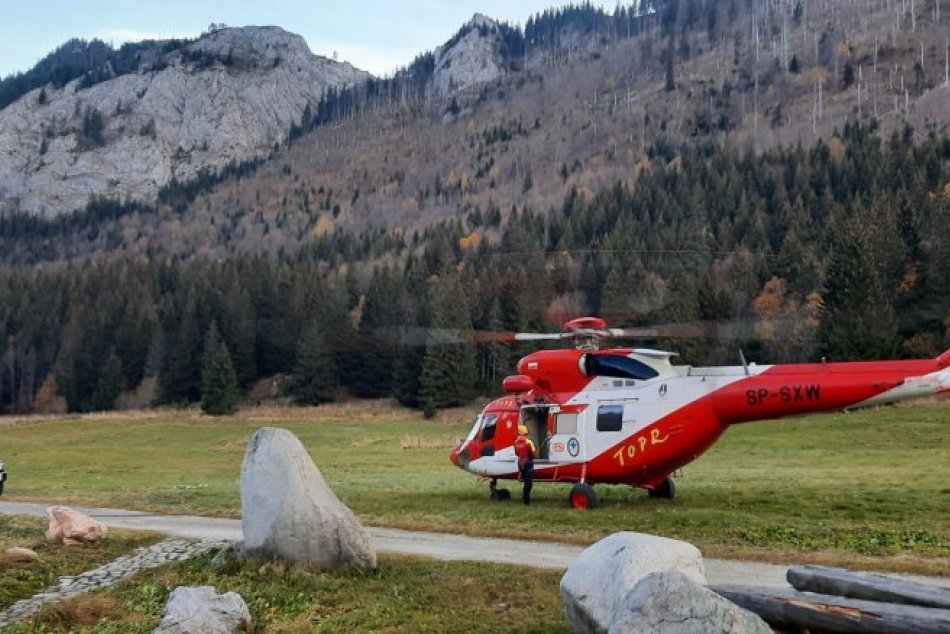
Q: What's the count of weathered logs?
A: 2